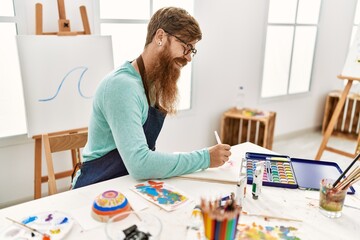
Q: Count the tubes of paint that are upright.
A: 2